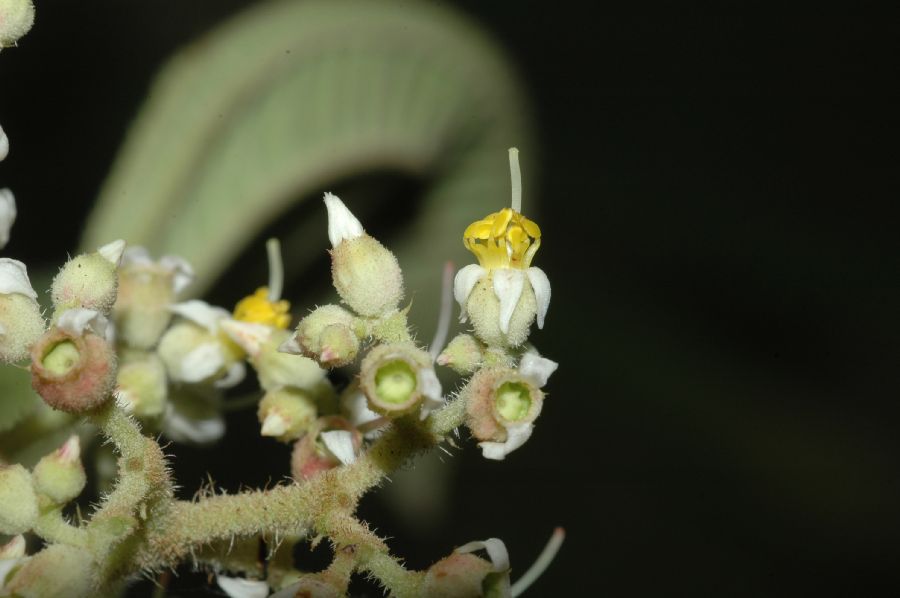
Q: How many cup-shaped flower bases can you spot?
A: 3